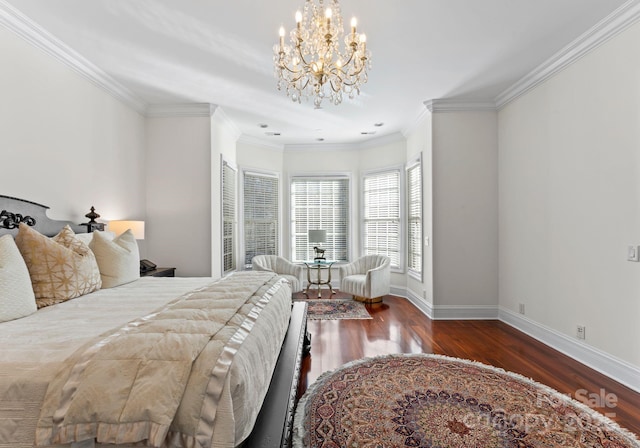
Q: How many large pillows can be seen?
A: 3